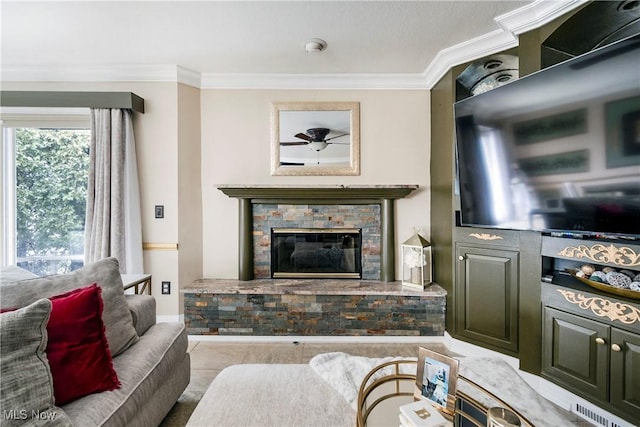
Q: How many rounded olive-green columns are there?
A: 2